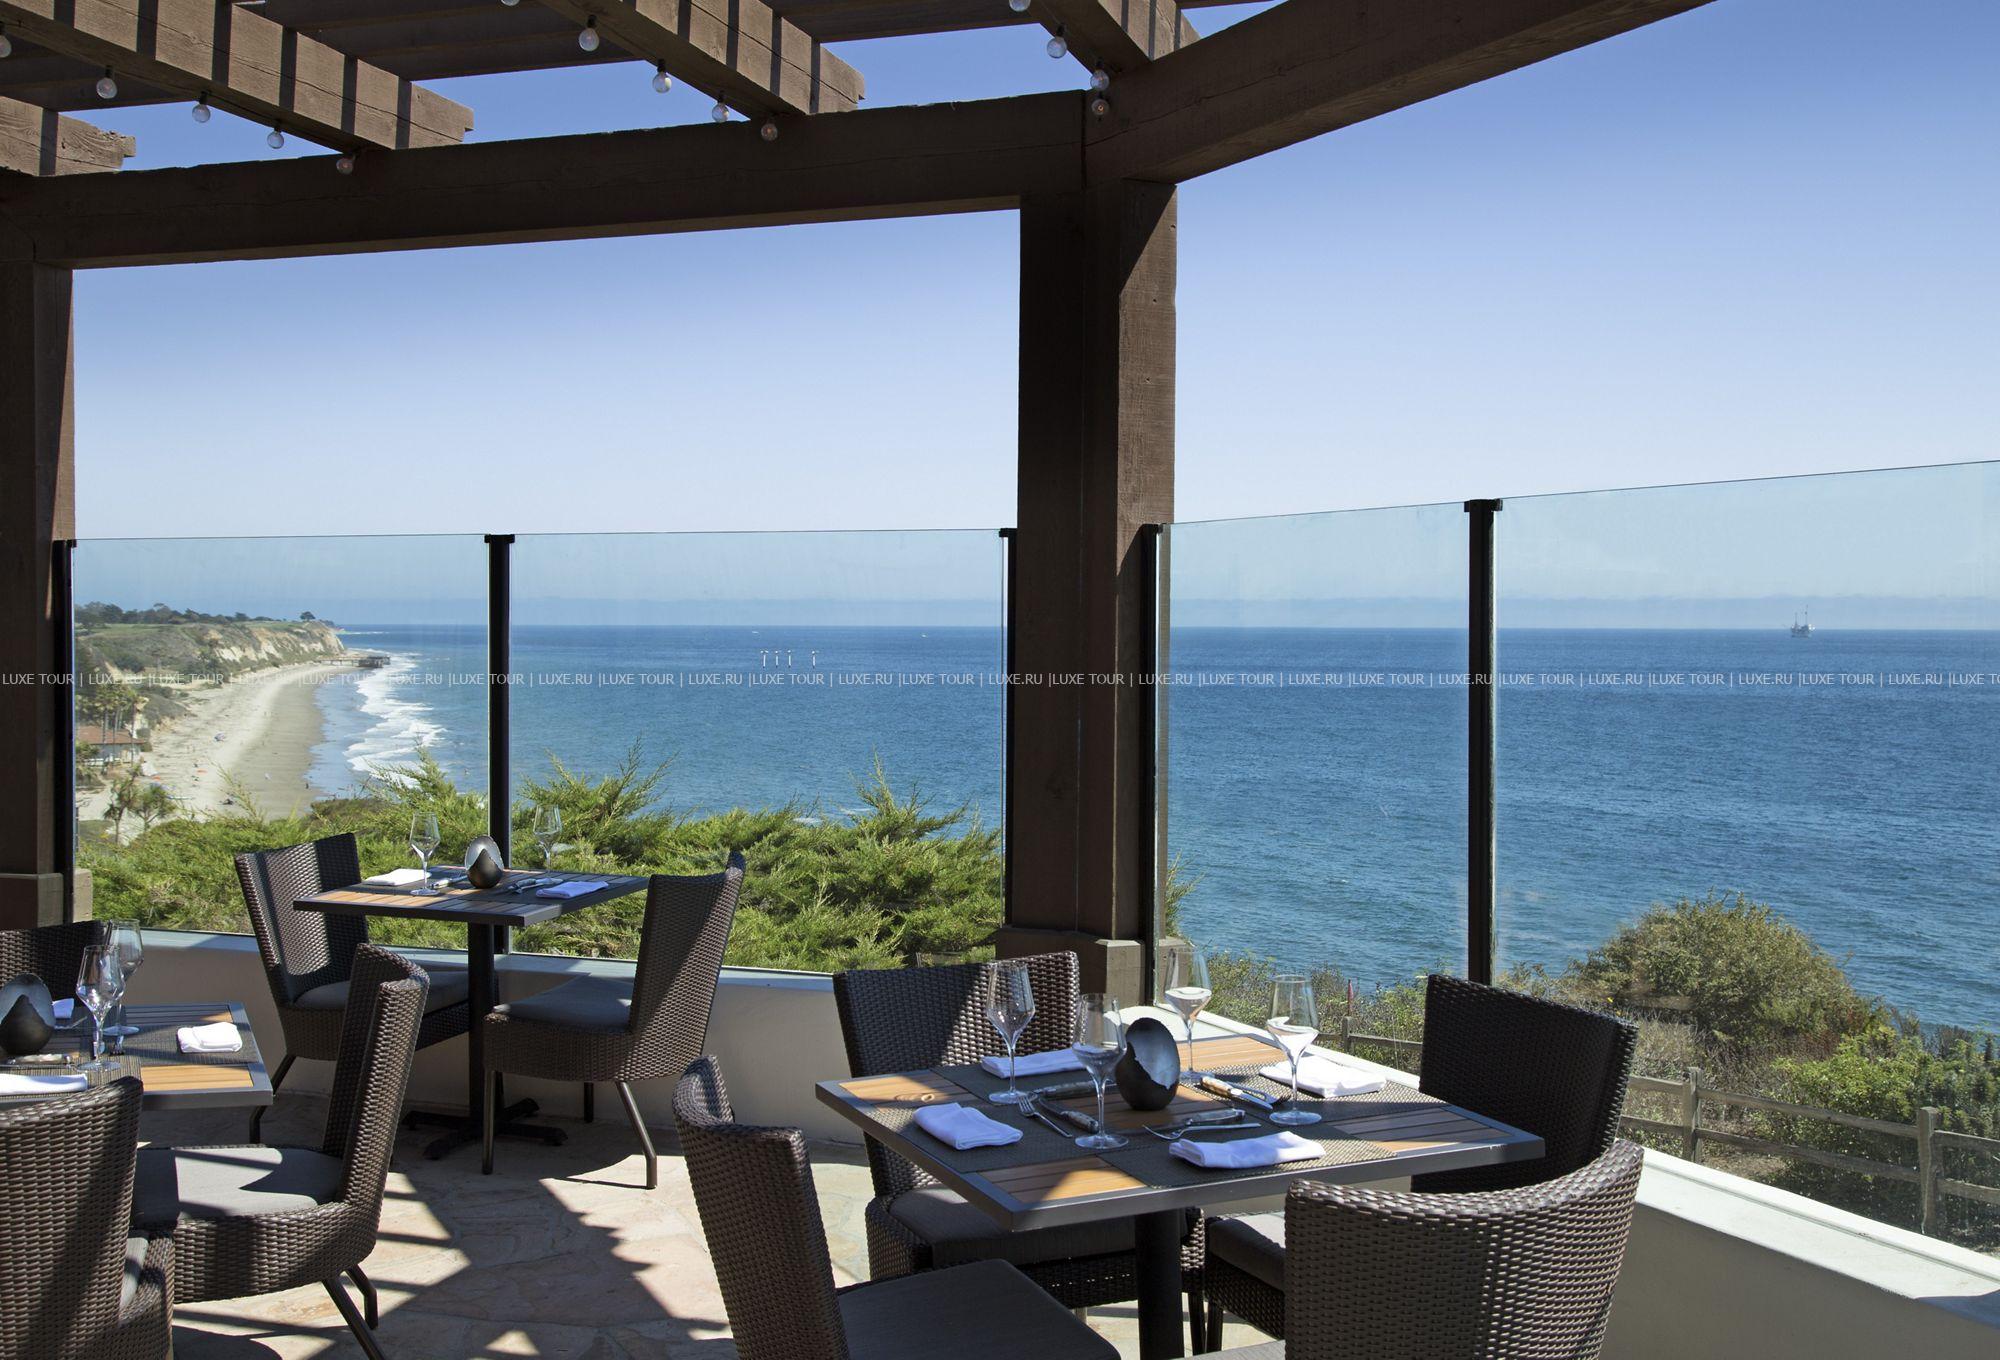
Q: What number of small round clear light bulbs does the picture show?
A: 14